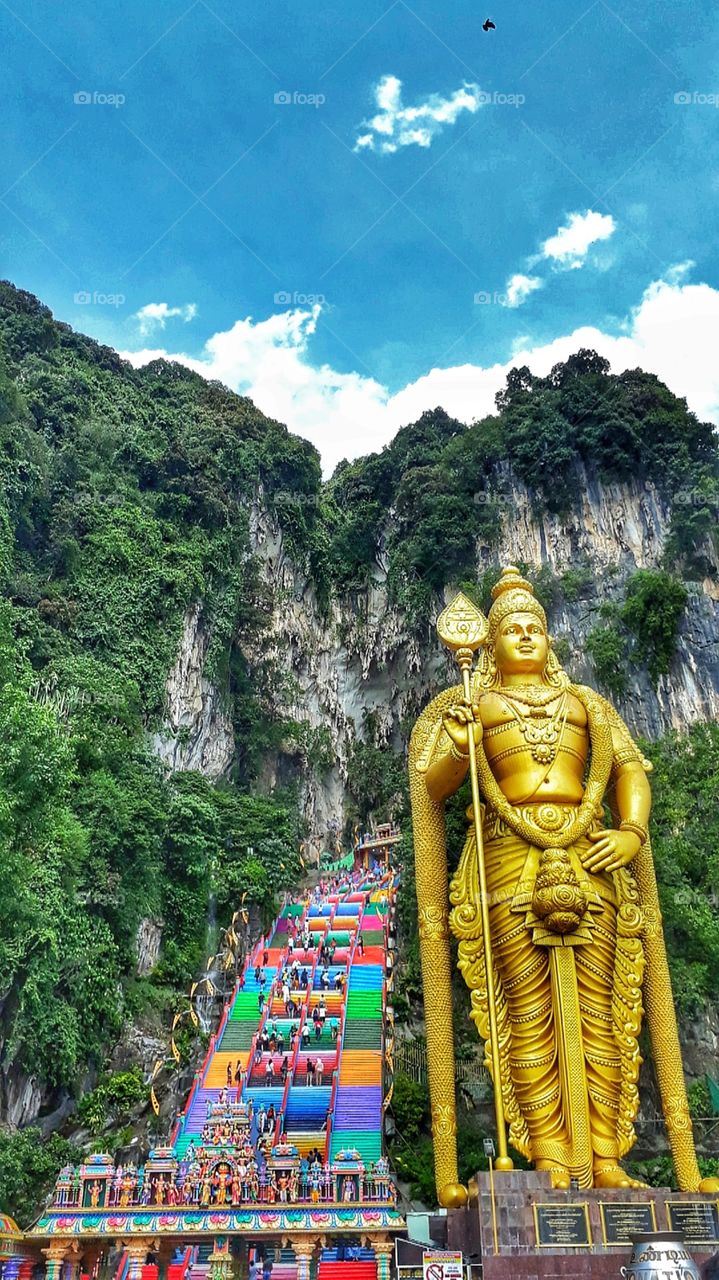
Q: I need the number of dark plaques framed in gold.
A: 3